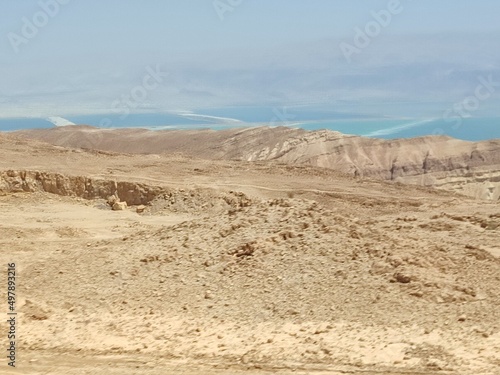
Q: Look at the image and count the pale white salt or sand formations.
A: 3